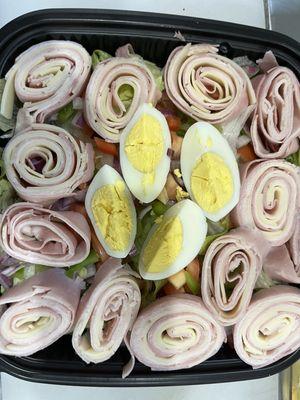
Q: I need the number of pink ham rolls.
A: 12